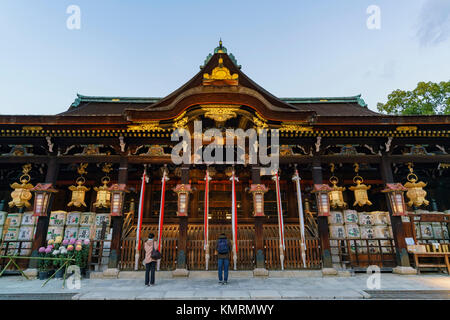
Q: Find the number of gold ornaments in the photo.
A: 6